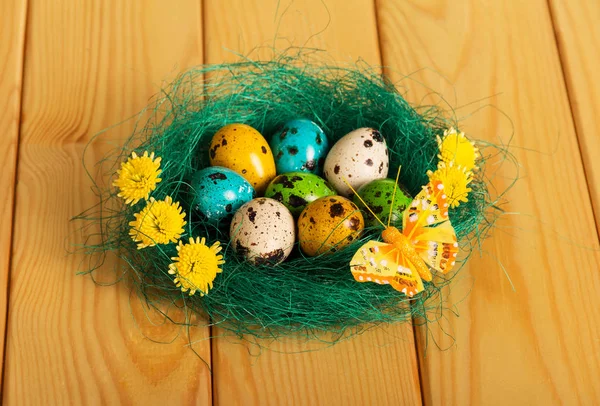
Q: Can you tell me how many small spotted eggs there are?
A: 8